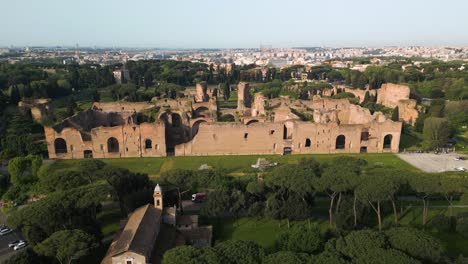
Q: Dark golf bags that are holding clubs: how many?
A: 0